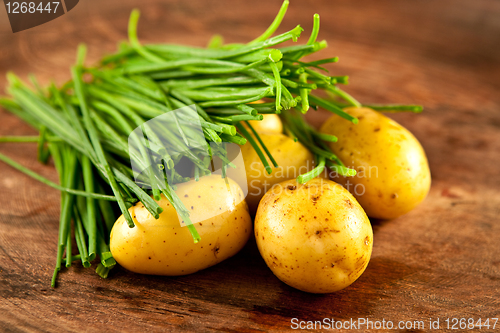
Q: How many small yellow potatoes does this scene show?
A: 5